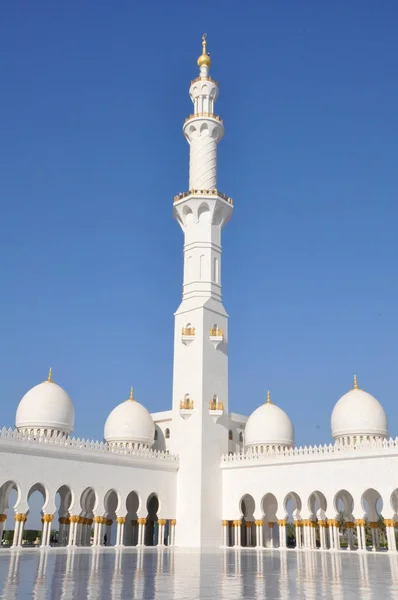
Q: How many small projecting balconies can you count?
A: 4